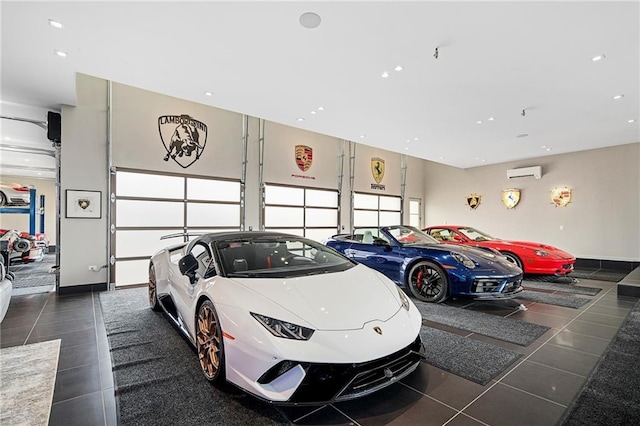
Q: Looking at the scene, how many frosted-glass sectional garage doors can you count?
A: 3